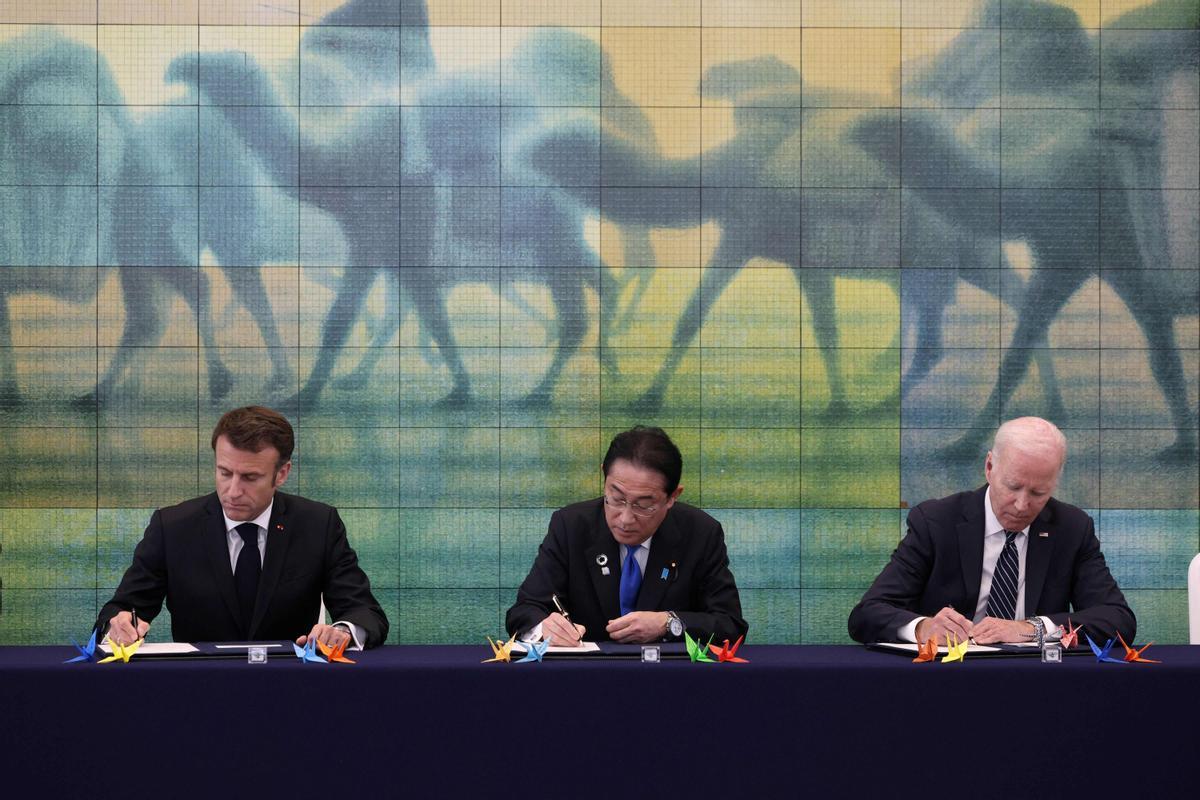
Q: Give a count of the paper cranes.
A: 13